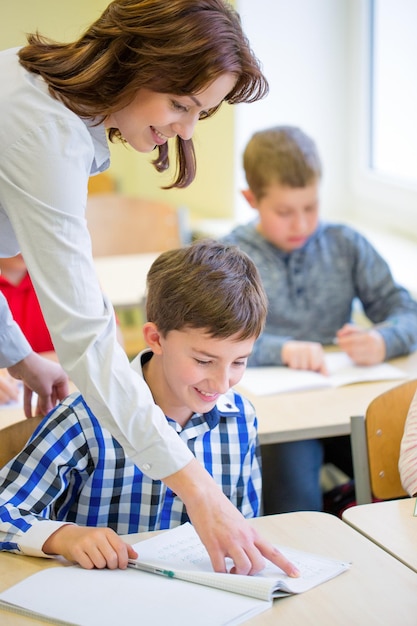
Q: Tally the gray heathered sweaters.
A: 1